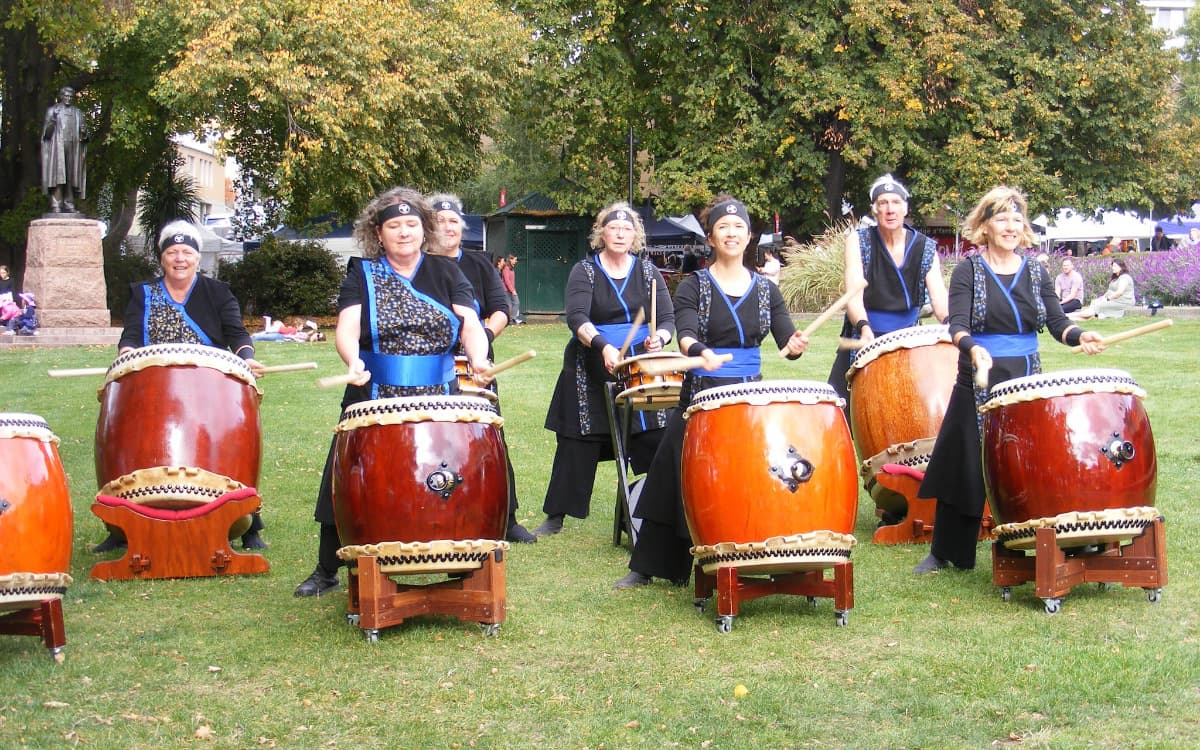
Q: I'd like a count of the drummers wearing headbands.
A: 7